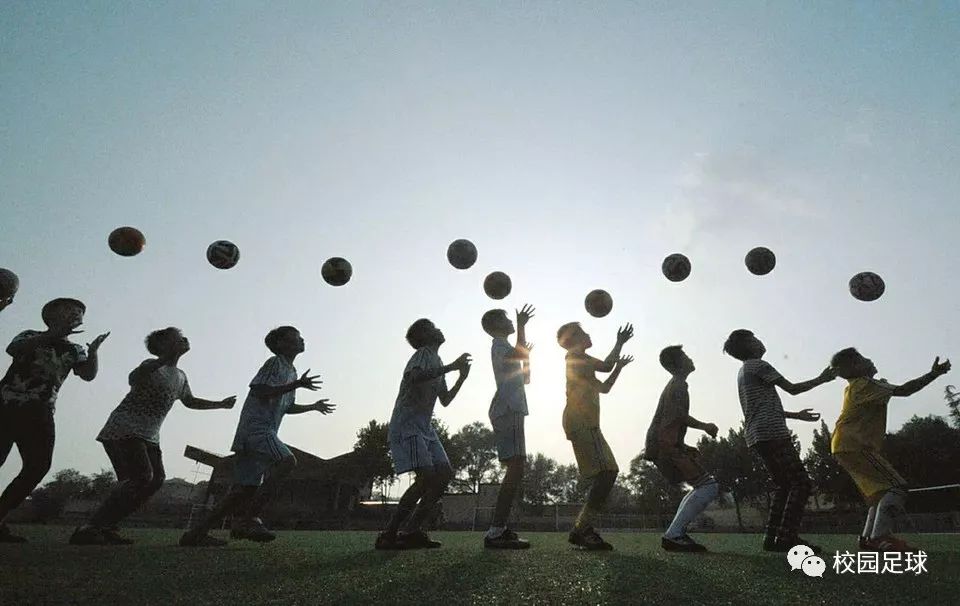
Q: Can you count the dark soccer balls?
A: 10